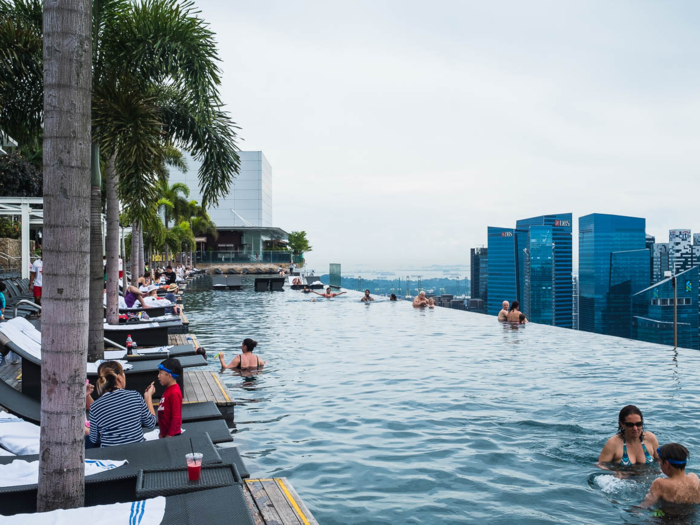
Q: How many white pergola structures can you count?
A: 1